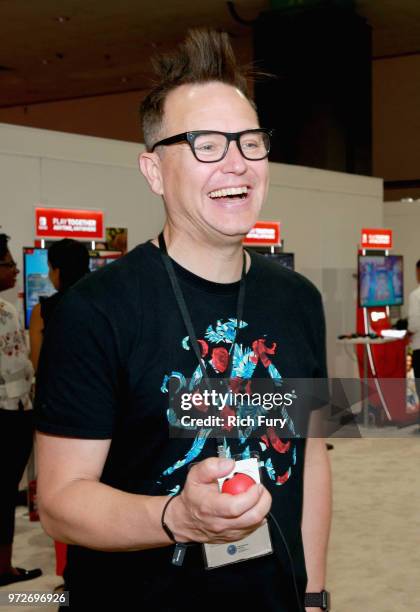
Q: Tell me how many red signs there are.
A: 3